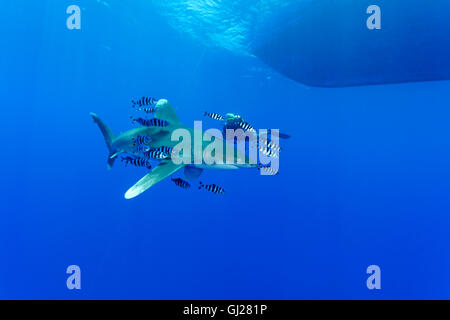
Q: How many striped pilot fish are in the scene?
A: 15